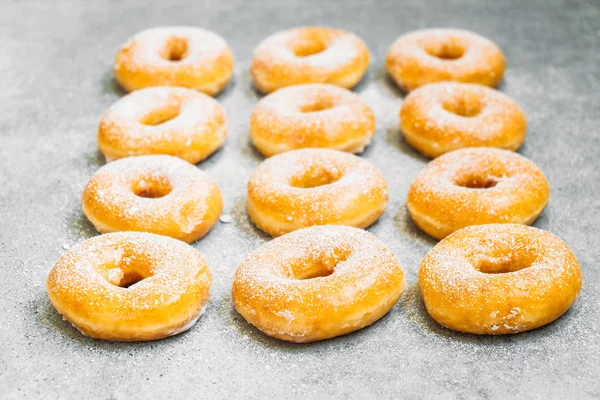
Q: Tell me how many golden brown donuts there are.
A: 12